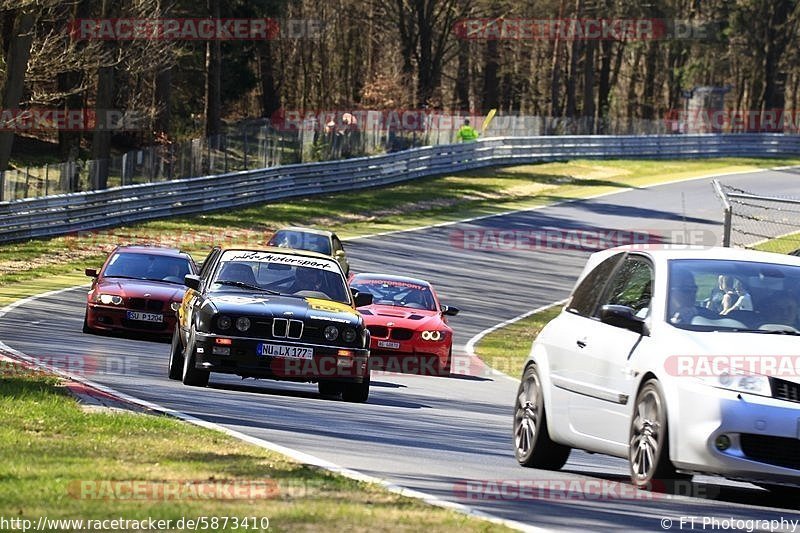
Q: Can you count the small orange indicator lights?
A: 2